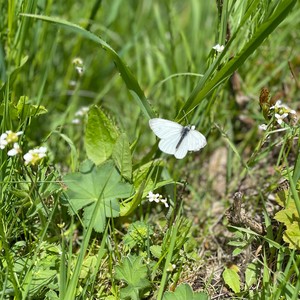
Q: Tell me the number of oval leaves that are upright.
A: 2